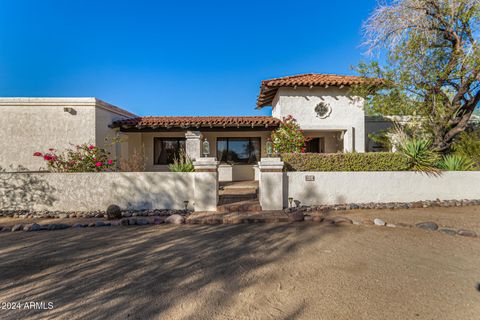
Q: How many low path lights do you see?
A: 2